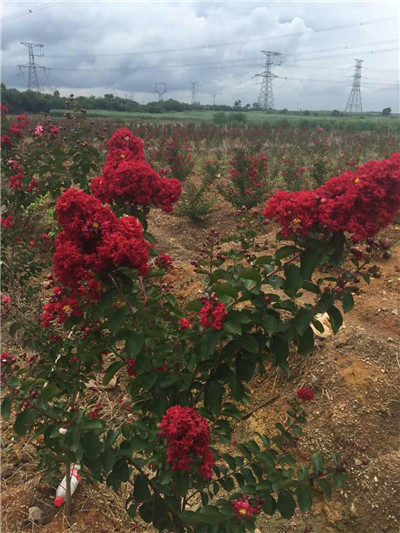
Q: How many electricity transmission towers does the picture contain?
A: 5